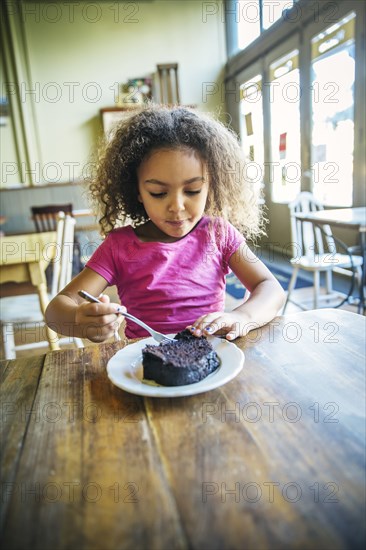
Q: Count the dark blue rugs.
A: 1